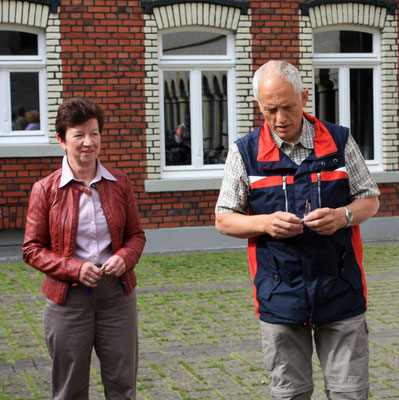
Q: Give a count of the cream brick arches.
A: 3